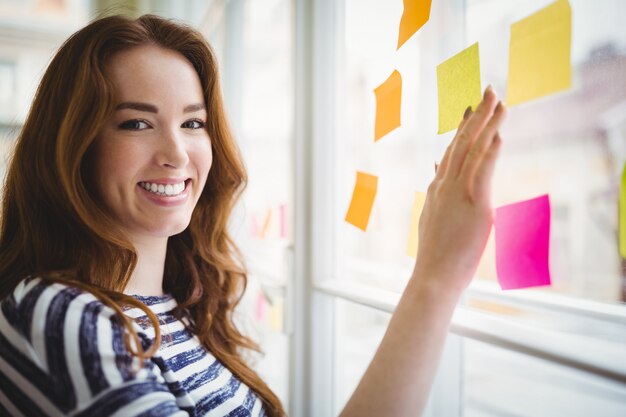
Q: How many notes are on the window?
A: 8